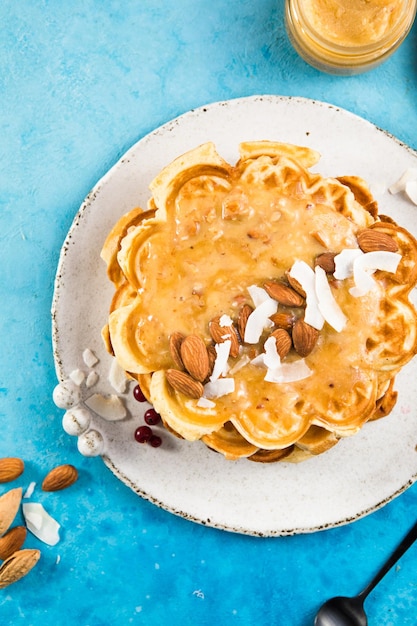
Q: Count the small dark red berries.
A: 4